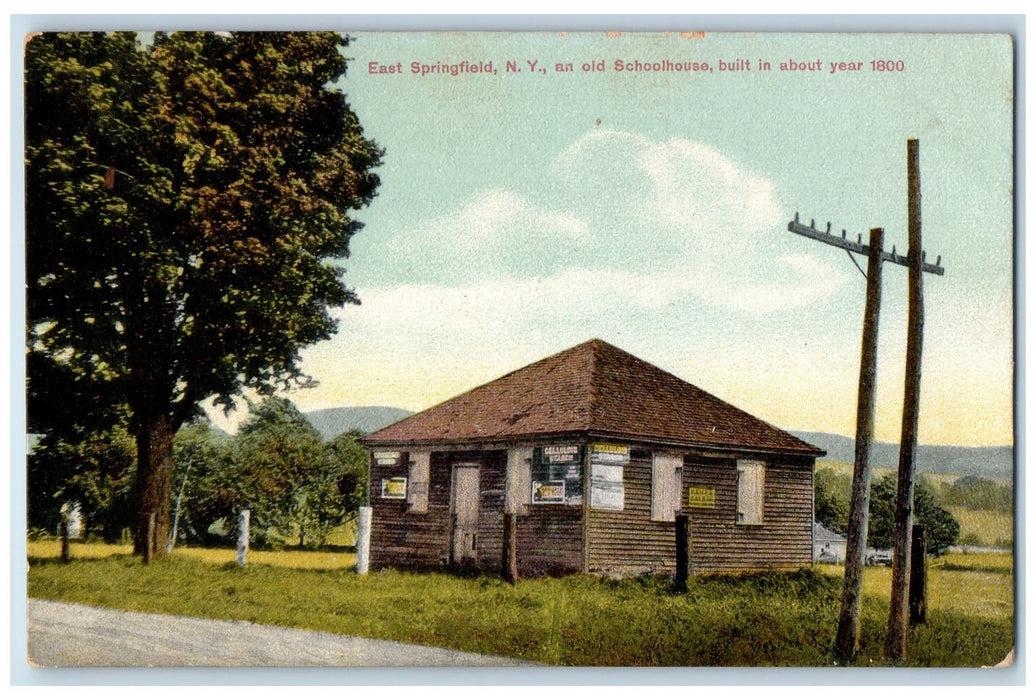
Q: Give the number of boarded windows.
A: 4